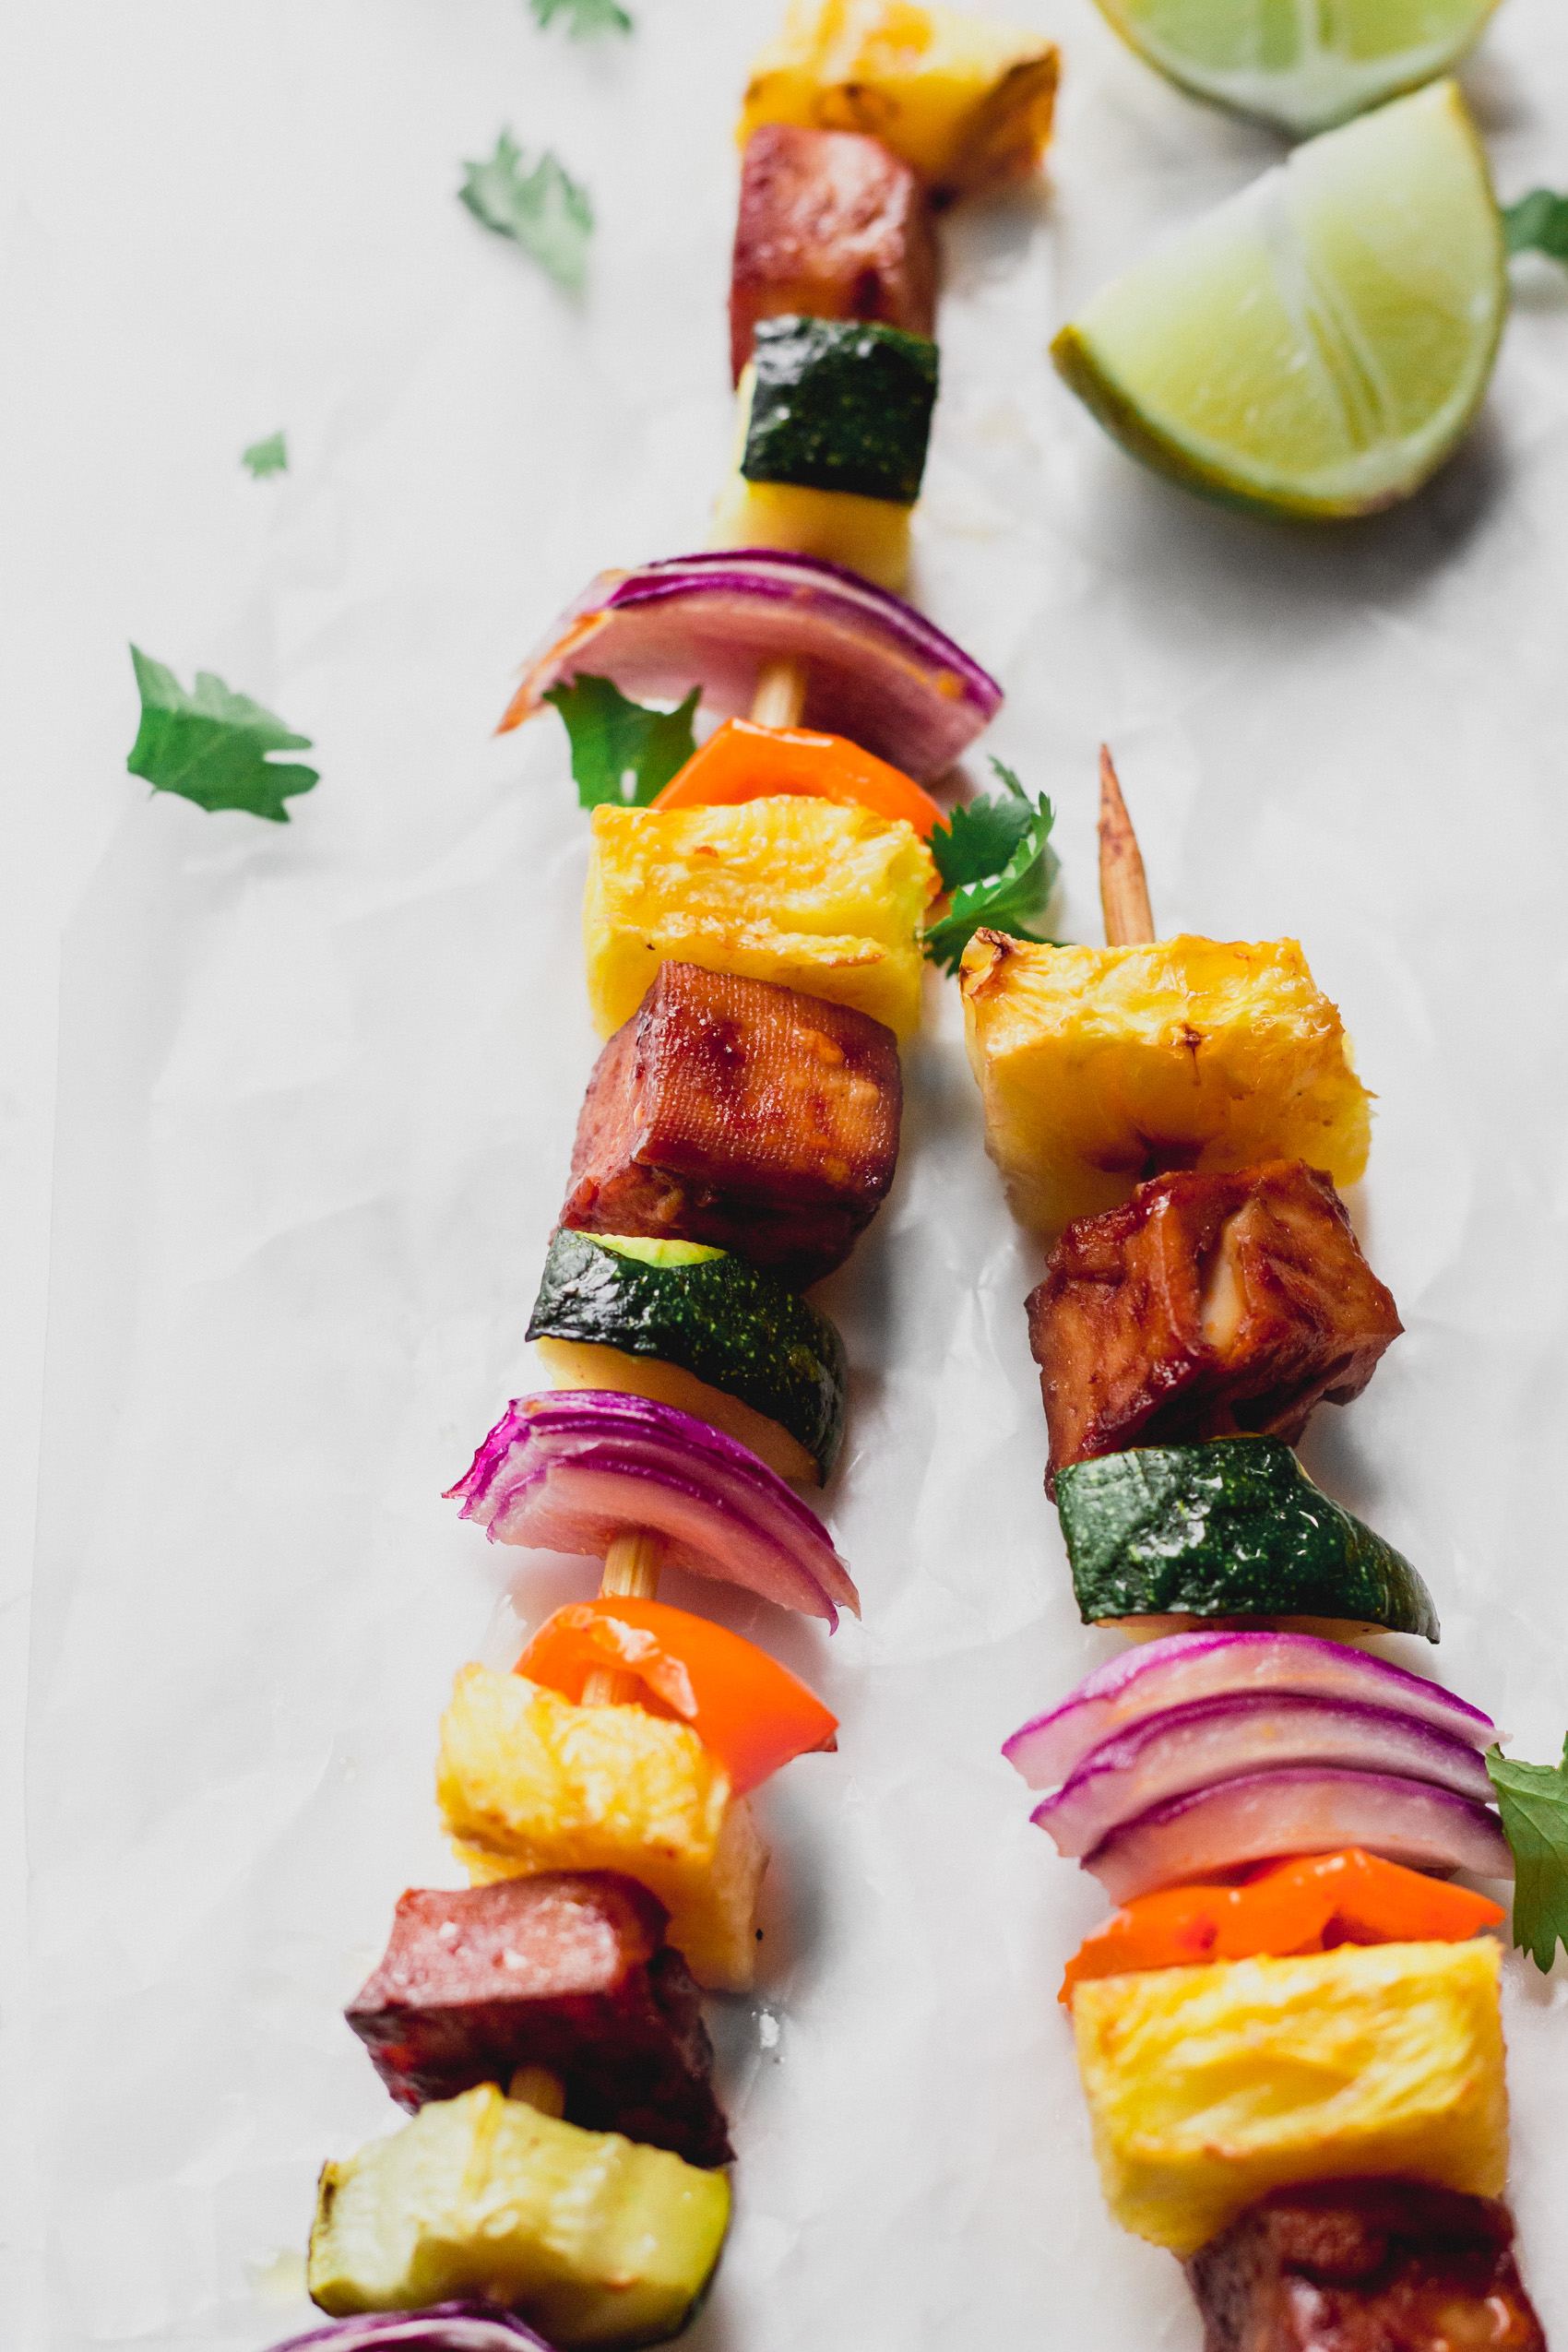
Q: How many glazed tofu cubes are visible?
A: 5